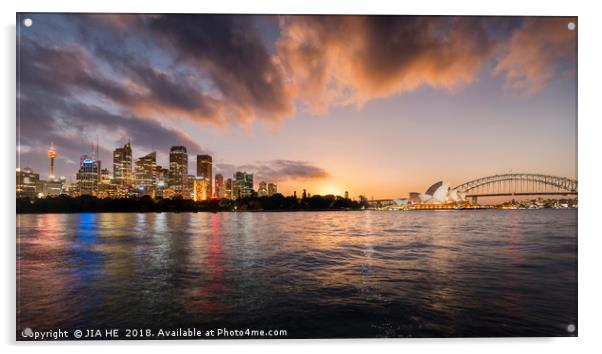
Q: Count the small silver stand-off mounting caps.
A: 4